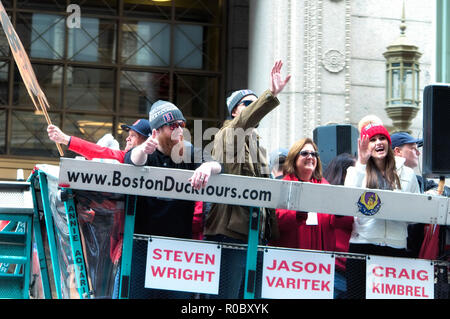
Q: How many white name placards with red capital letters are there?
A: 3